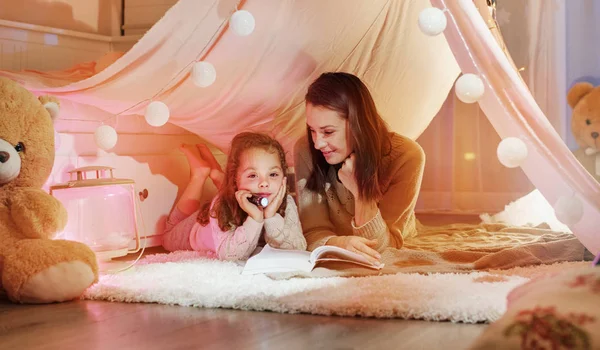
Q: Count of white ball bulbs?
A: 8